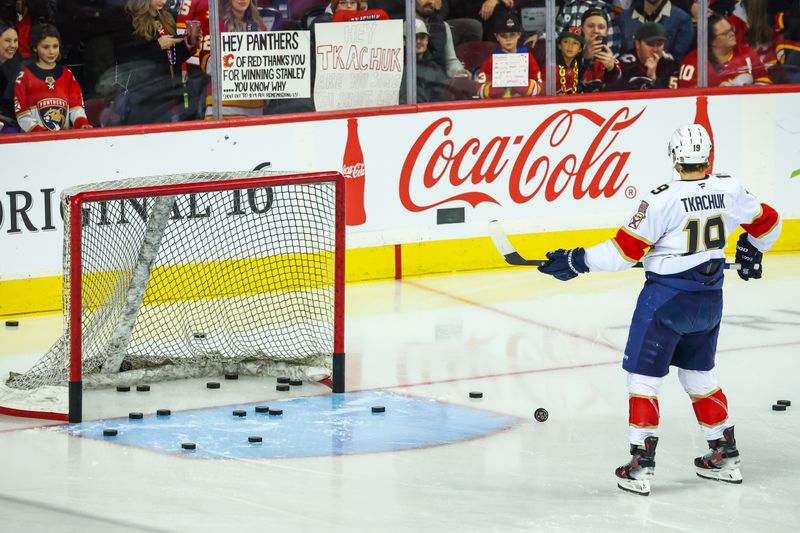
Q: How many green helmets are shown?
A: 0